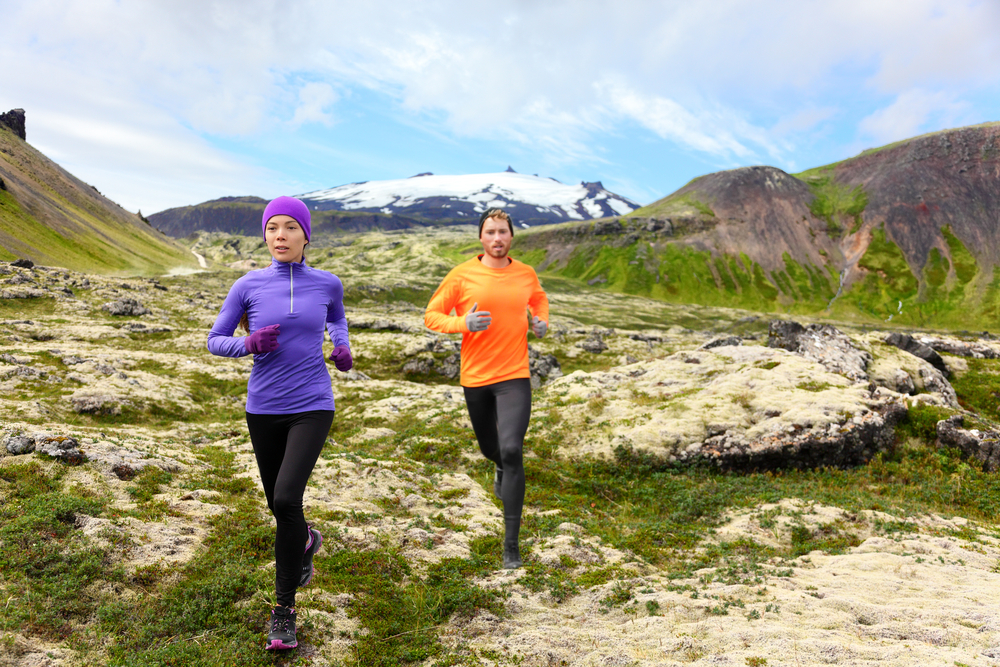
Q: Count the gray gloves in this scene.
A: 2